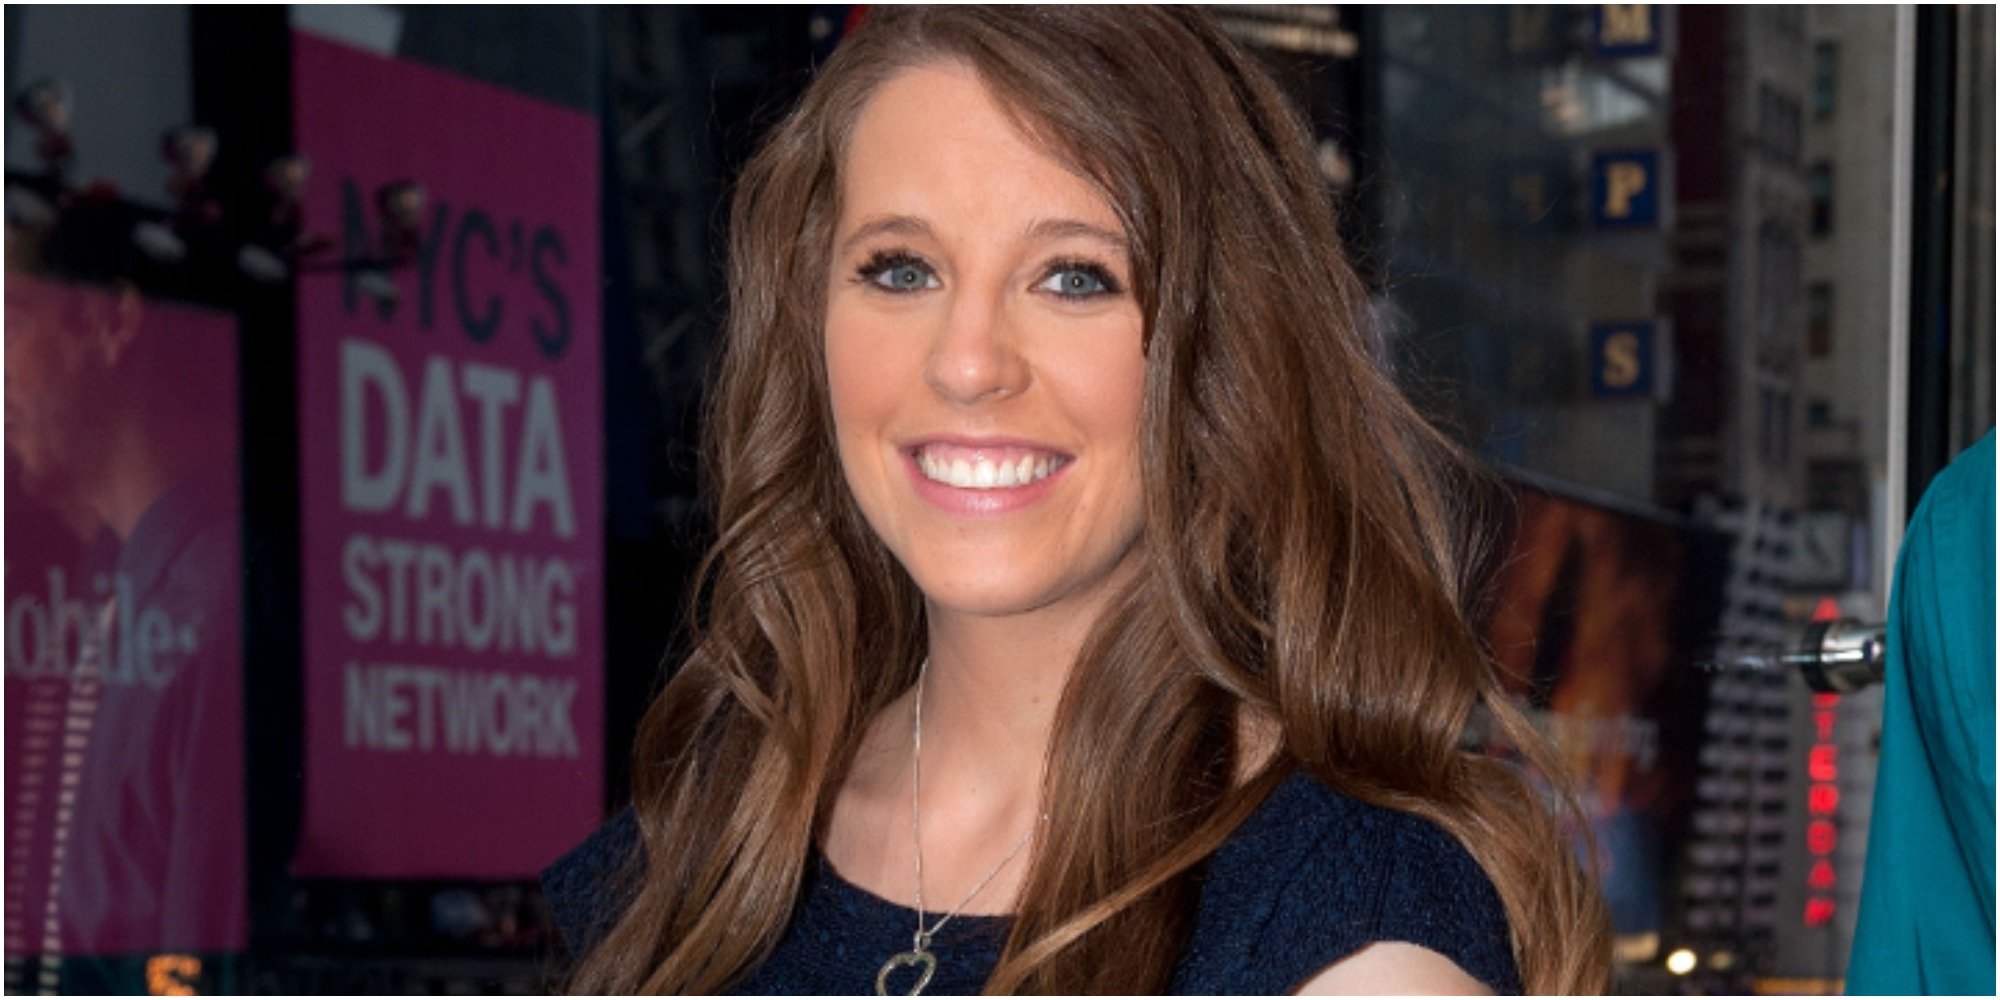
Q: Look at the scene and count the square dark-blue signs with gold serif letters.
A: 3